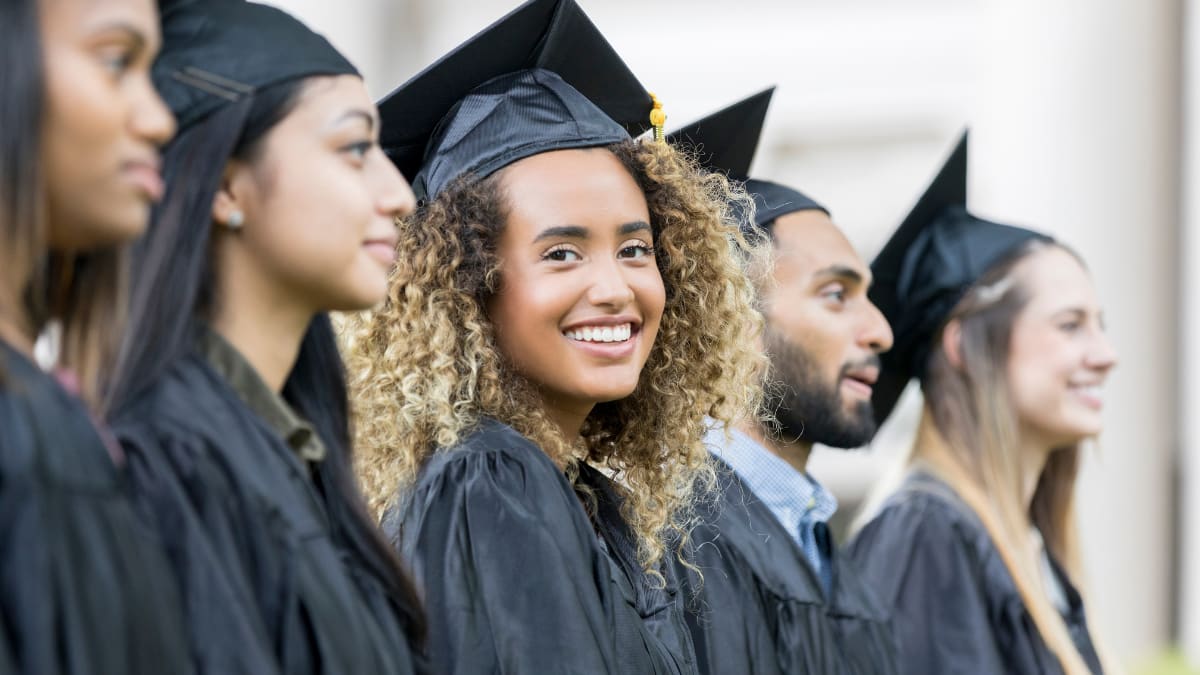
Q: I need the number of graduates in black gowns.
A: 5